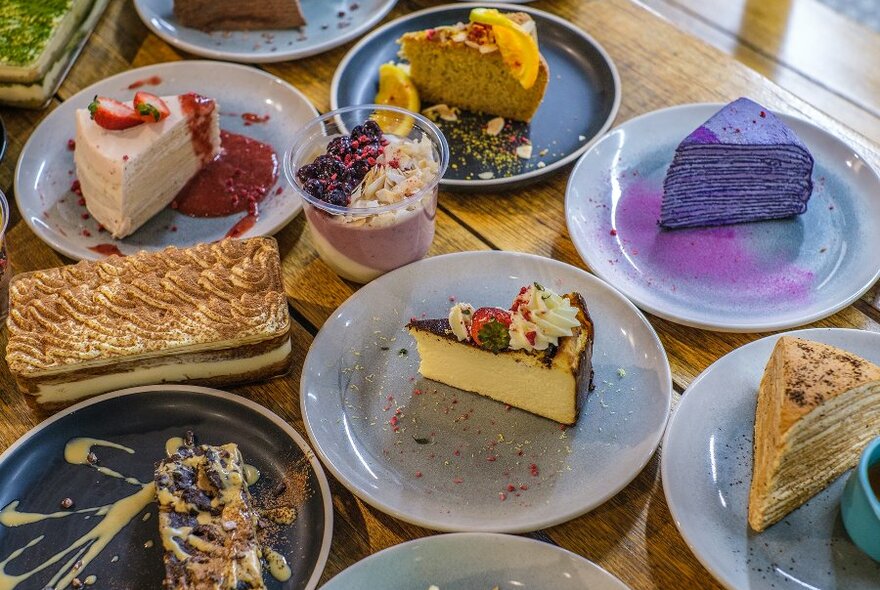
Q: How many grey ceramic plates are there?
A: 6